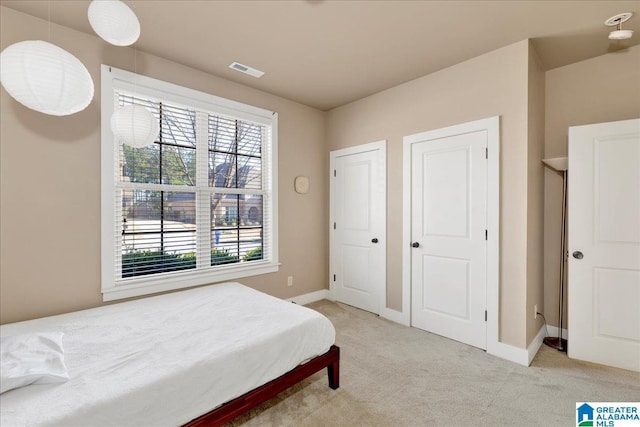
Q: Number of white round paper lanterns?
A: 3